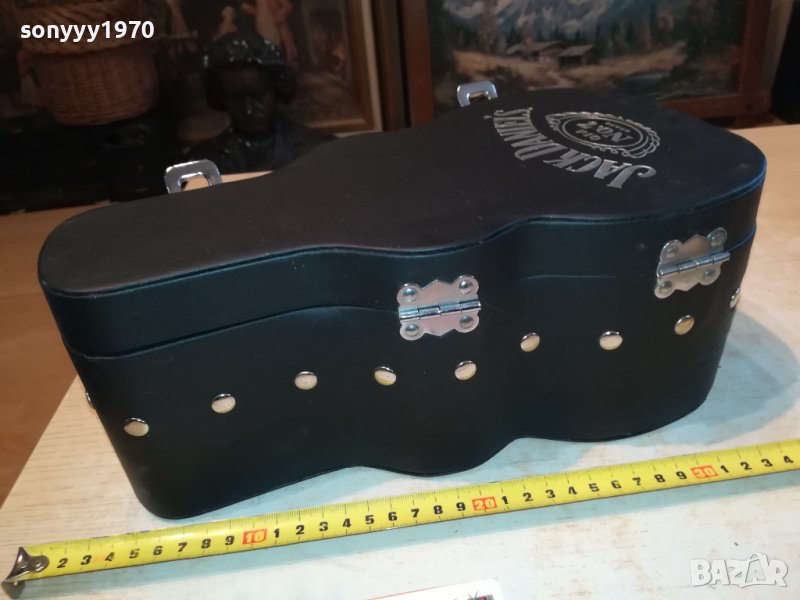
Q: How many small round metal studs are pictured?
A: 10